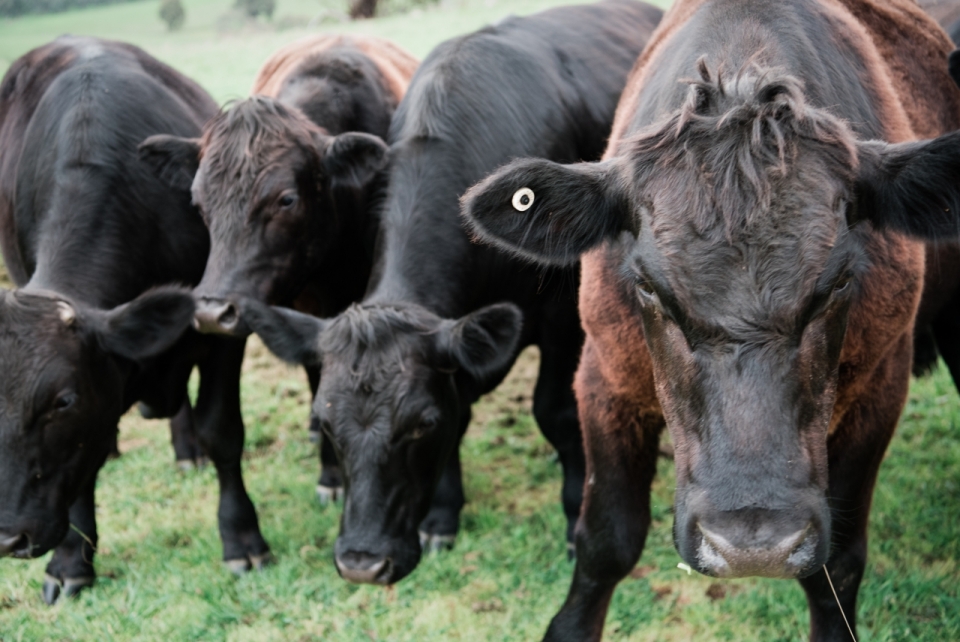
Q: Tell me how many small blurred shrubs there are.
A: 2